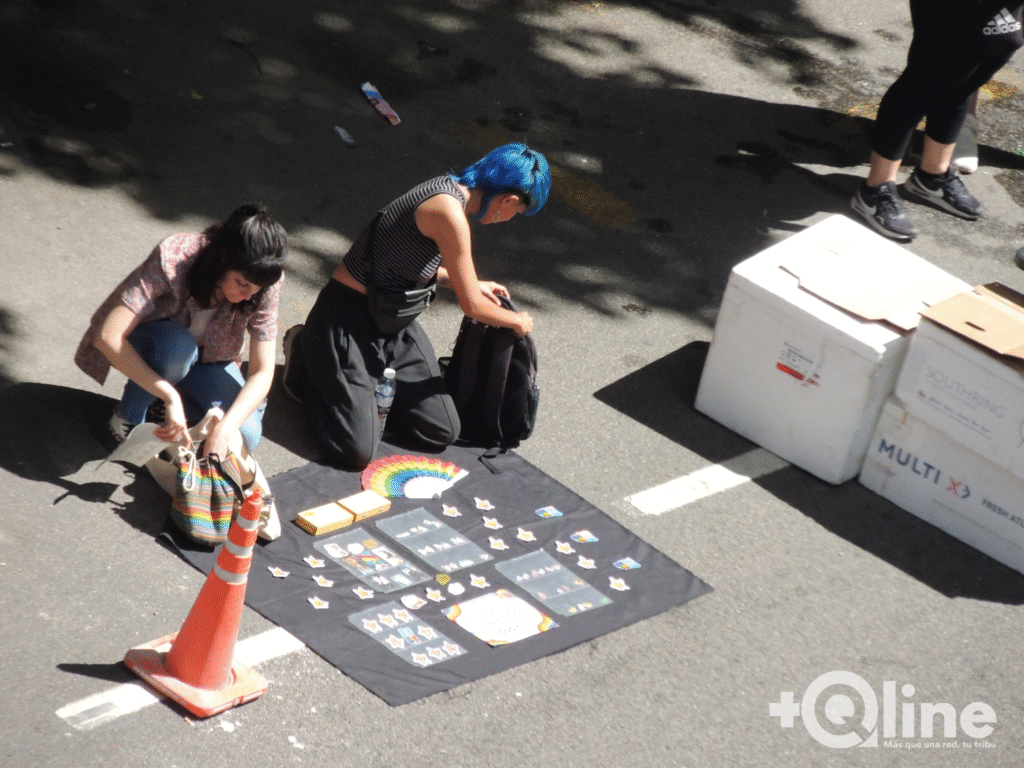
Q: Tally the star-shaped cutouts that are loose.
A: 15